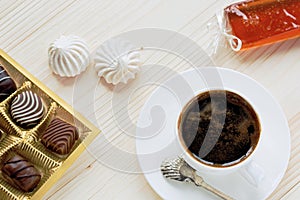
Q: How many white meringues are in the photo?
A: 2